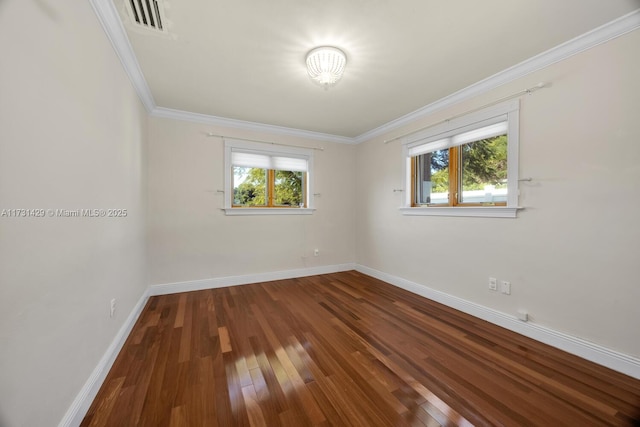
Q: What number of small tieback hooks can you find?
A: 4